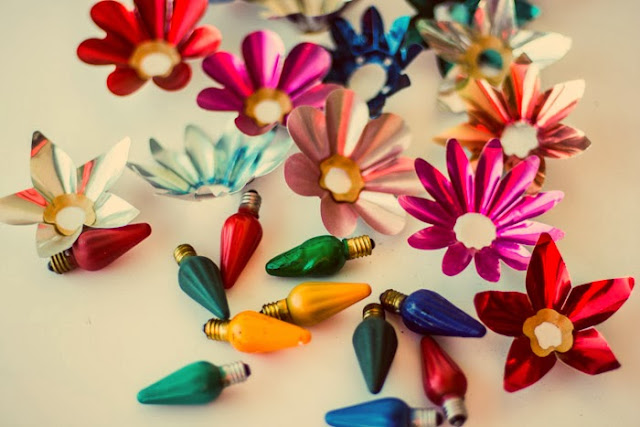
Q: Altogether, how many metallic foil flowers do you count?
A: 12